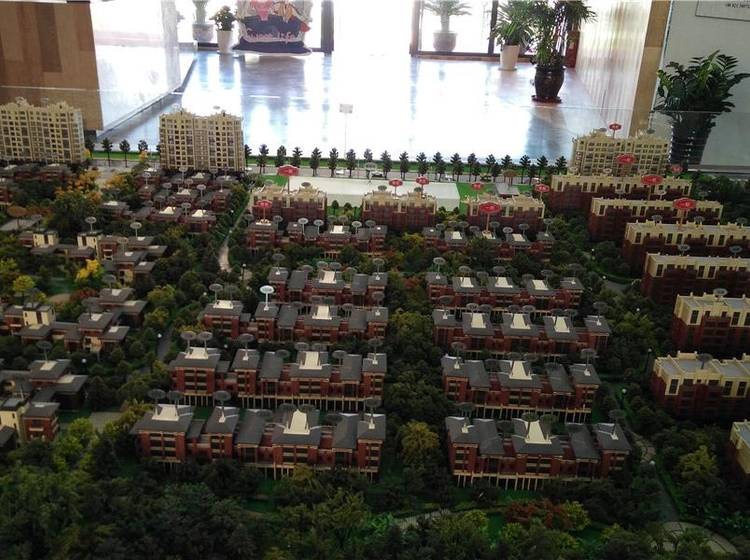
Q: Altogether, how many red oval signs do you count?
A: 12